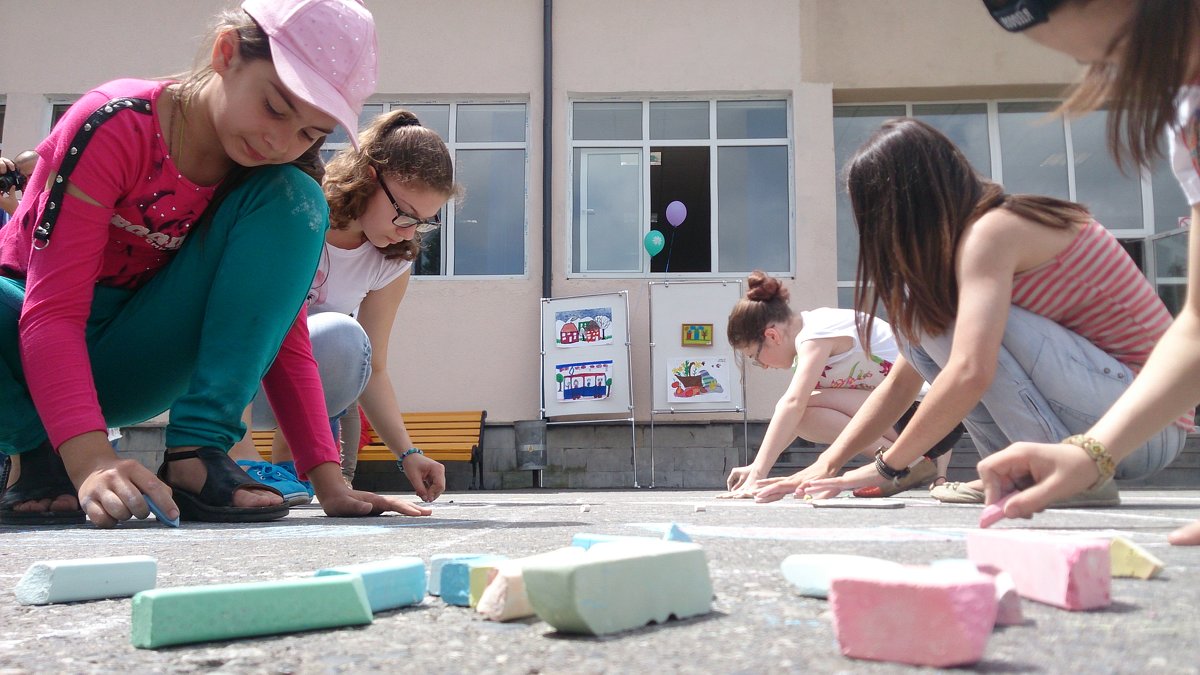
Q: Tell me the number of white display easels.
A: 2